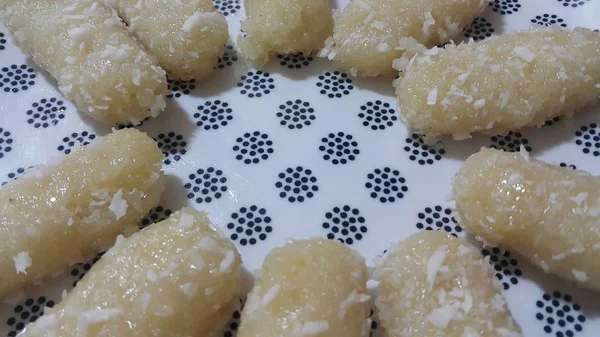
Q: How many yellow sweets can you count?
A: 10